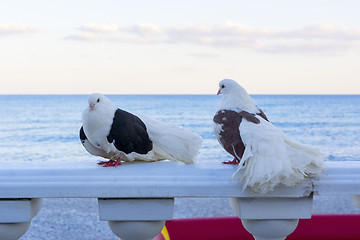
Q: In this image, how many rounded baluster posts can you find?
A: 3